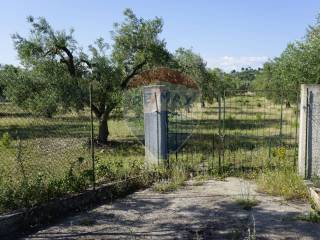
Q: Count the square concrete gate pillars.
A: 2